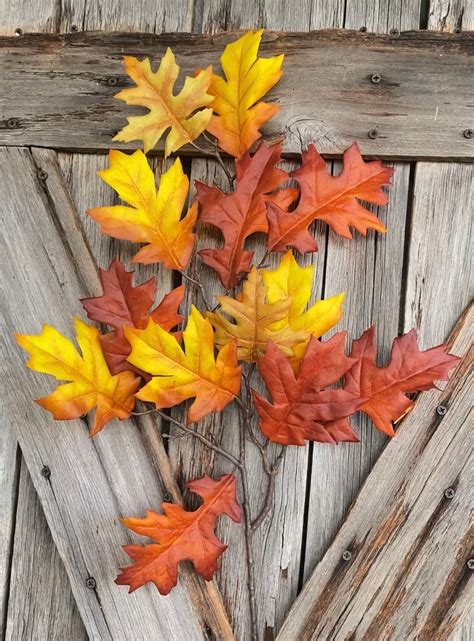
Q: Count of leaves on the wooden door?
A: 13